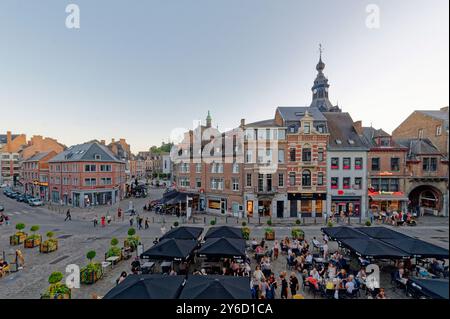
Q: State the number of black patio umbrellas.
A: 11